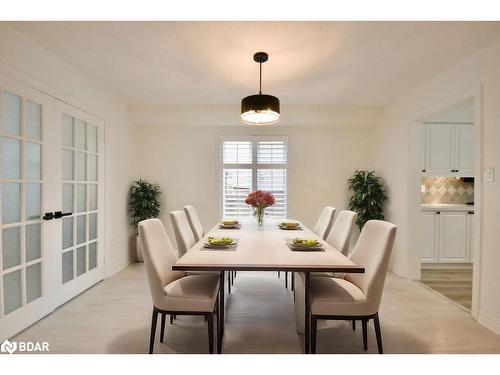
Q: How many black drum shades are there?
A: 1